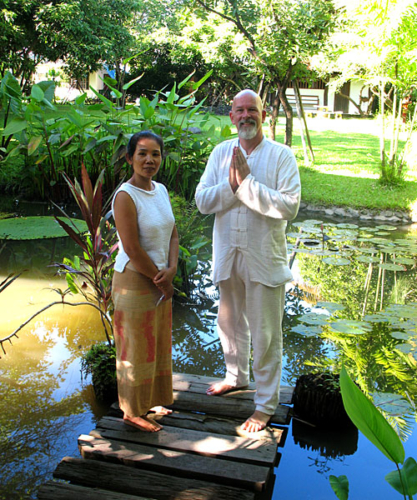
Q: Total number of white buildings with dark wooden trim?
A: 1